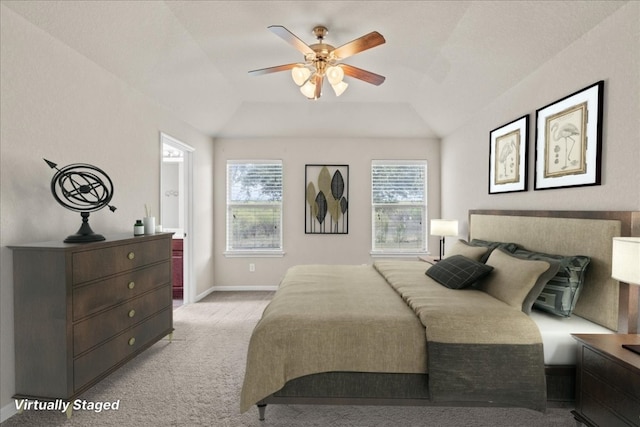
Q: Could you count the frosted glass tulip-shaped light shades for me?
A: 4